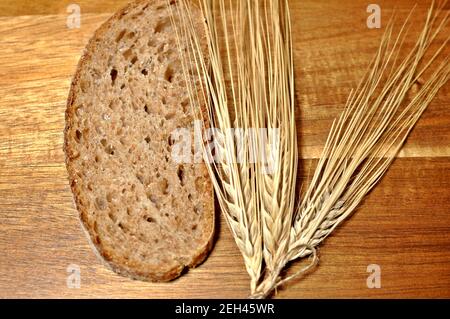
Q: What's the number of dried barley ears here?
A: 3